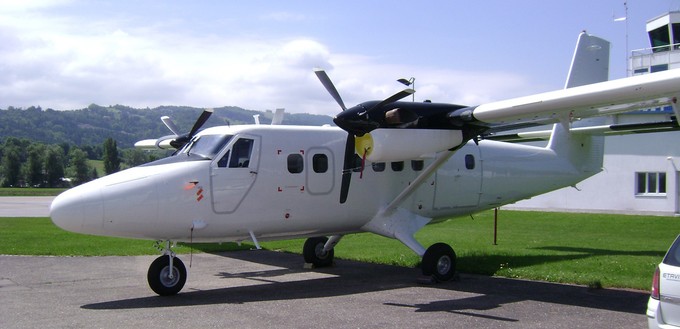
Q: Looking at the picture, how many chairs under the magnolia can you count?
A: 0